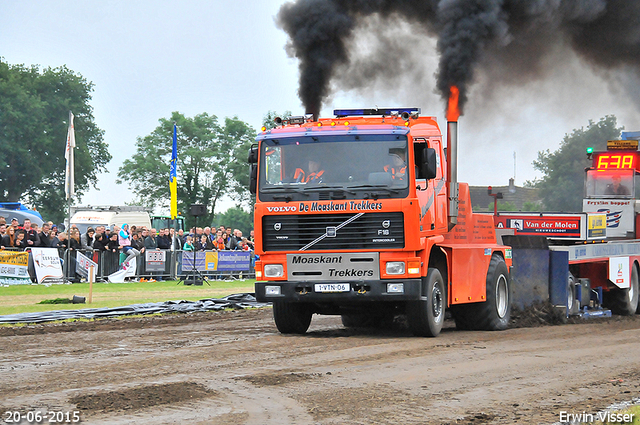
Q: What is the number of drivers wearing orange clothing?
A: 2